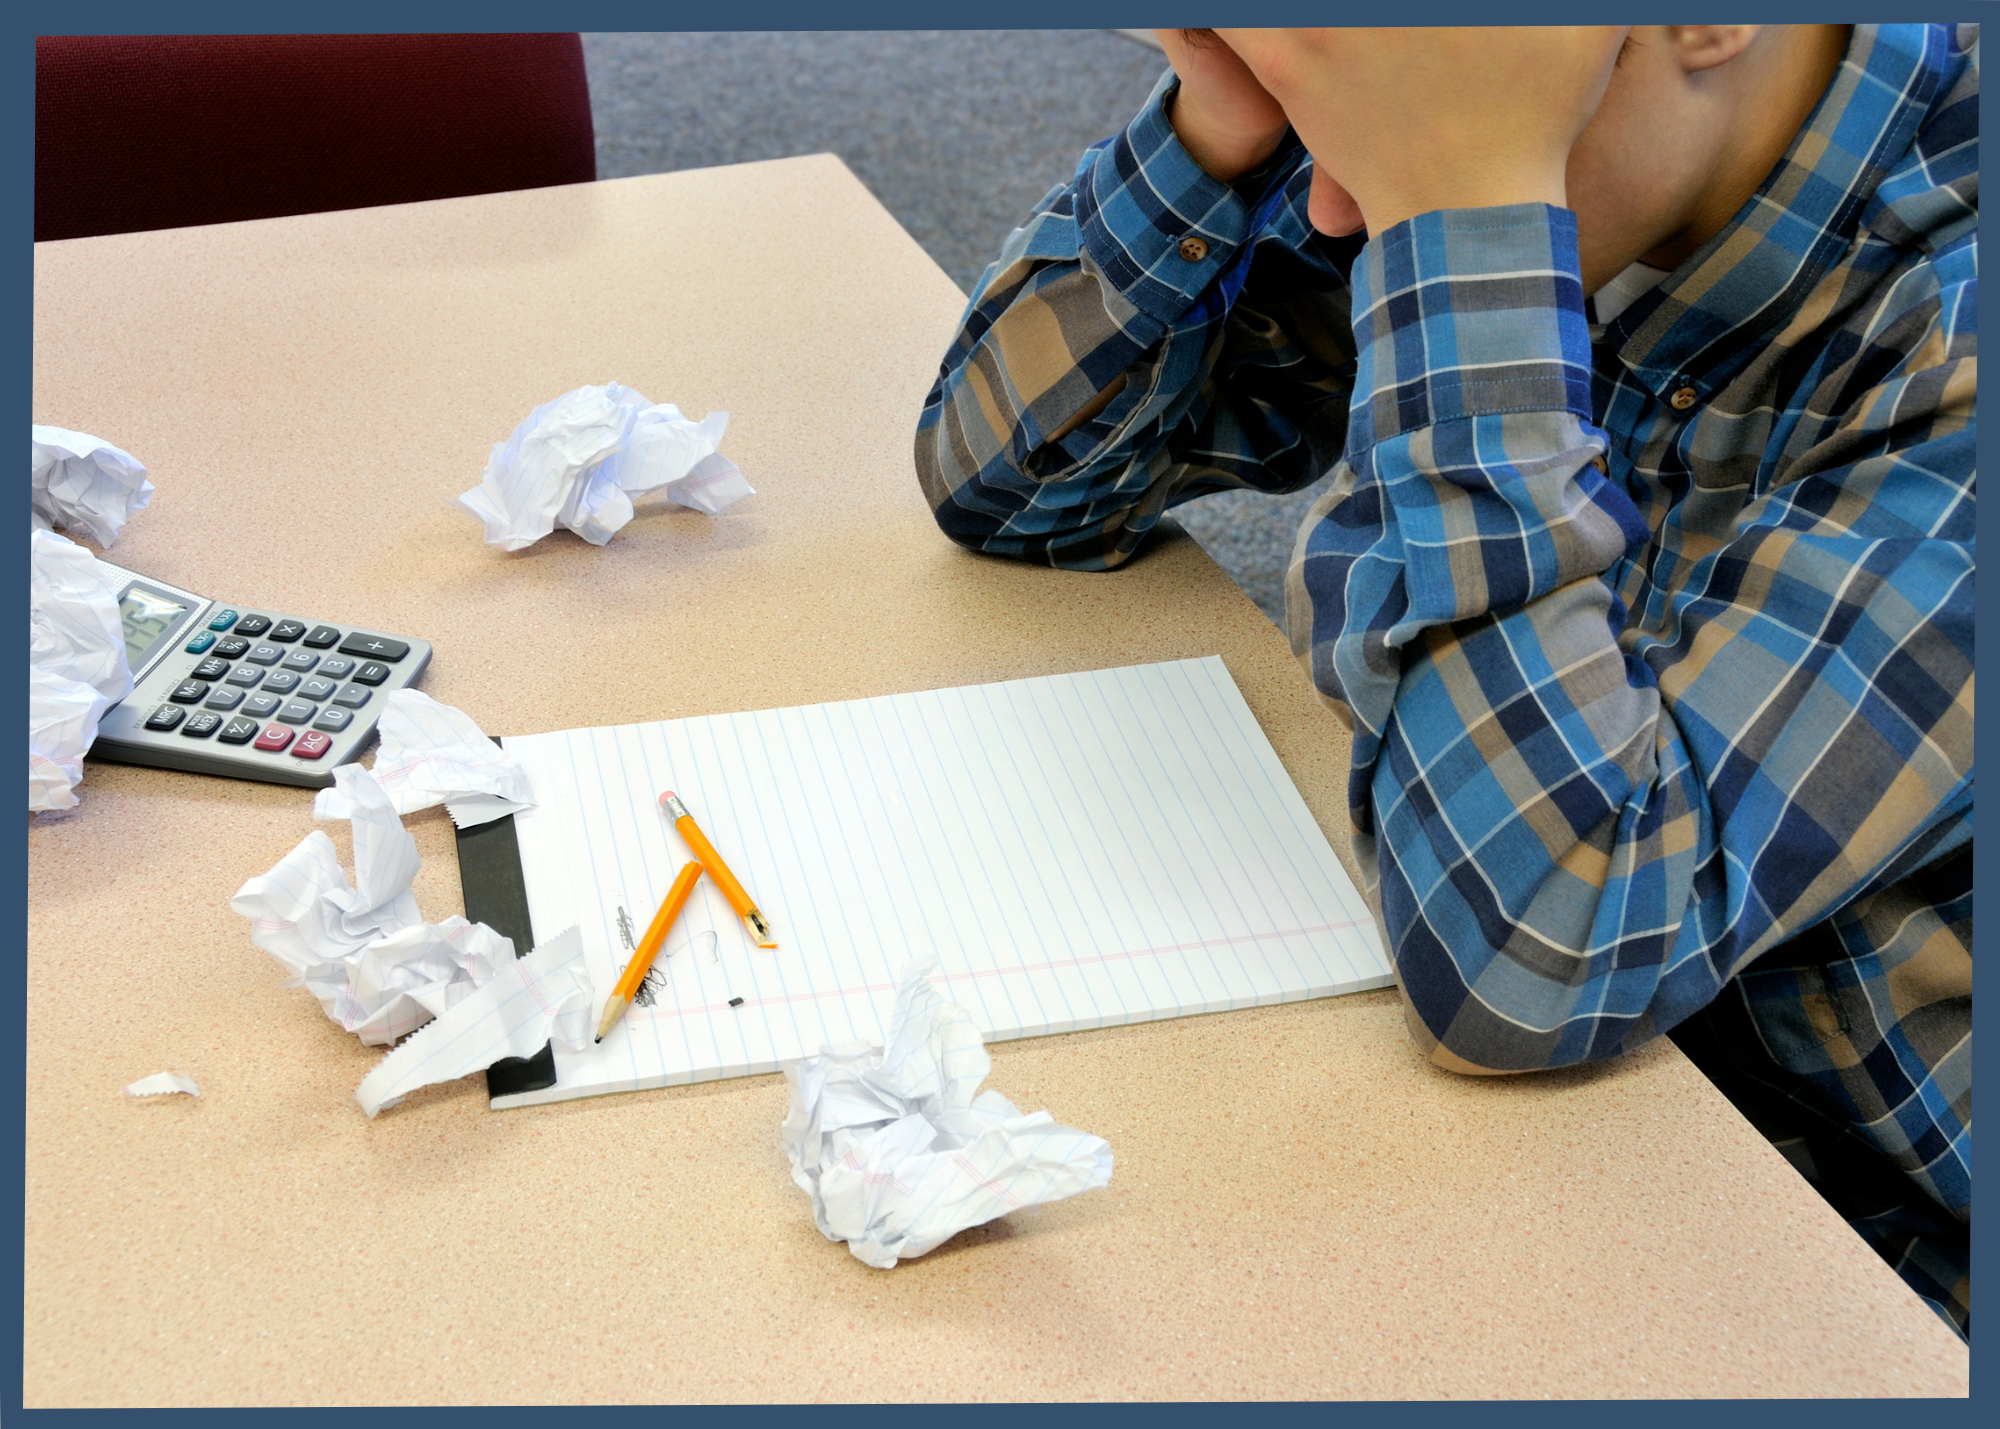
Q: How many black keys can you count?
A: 11